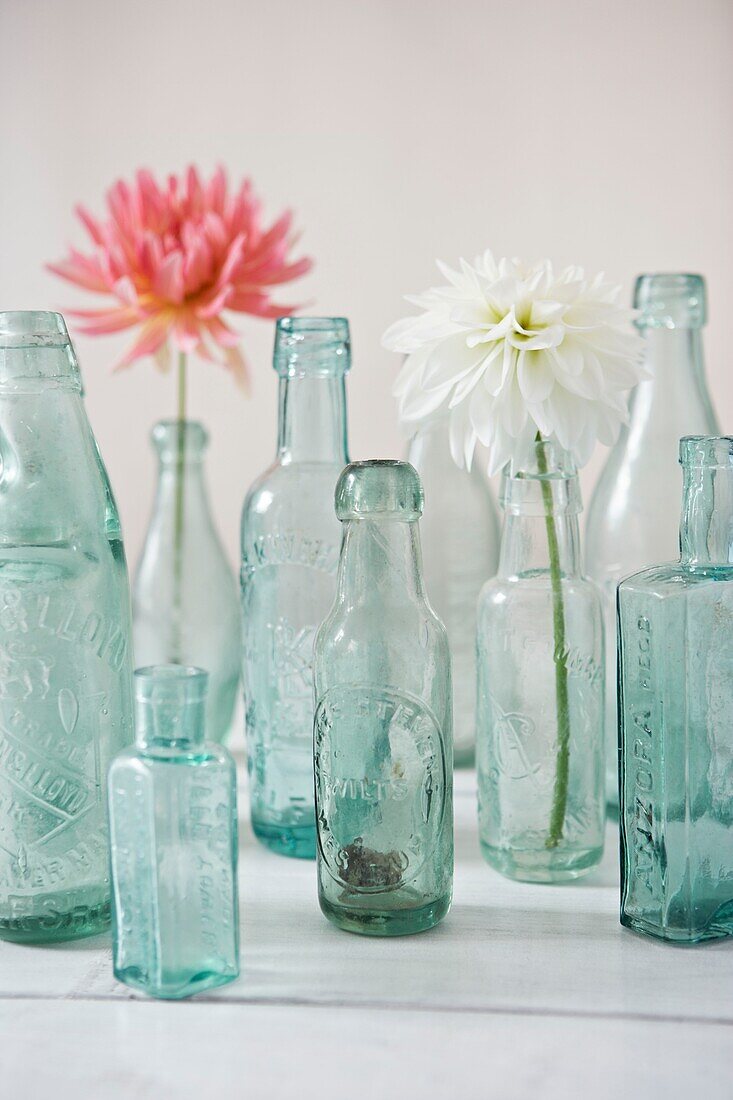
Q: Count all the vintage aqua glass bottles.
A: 9